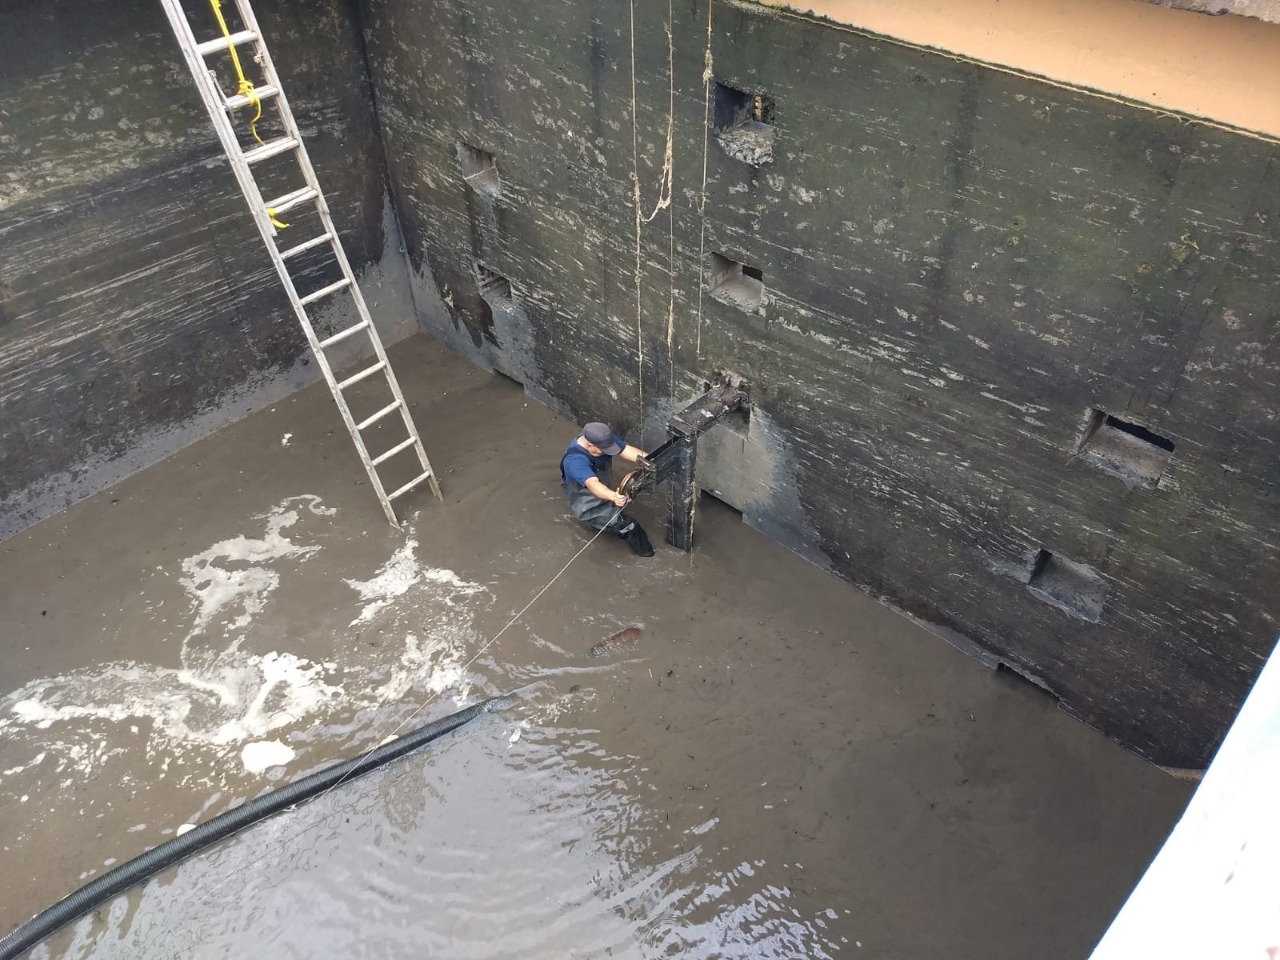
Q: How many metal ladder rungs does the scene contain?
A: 11